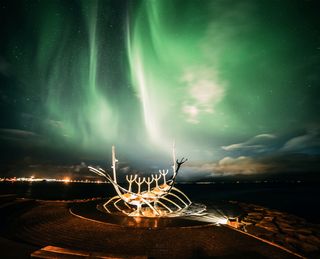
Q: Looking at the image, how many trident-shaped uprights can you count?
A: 5